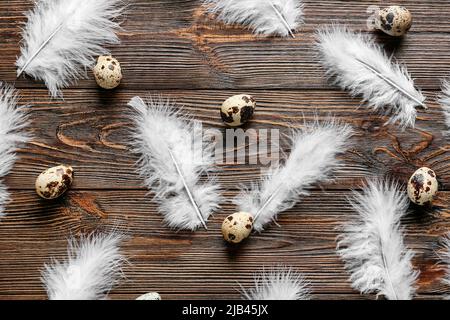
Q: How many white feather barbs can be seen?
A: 11